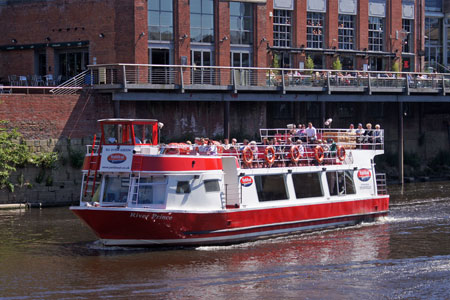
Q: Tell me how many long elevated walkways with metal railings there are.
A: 1